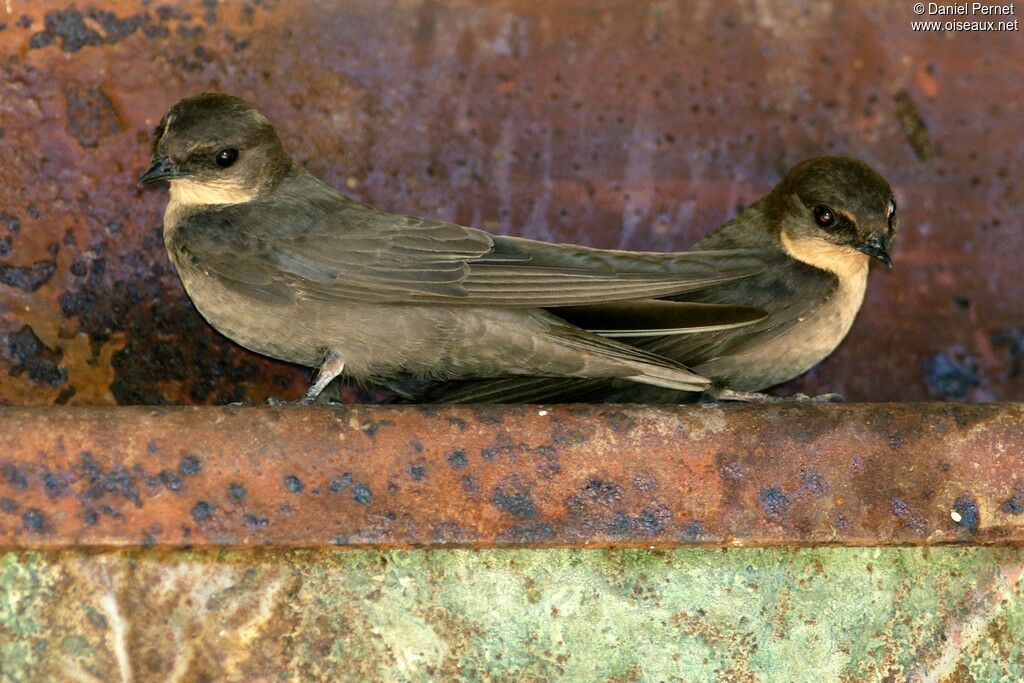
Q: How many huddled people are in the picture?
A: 0